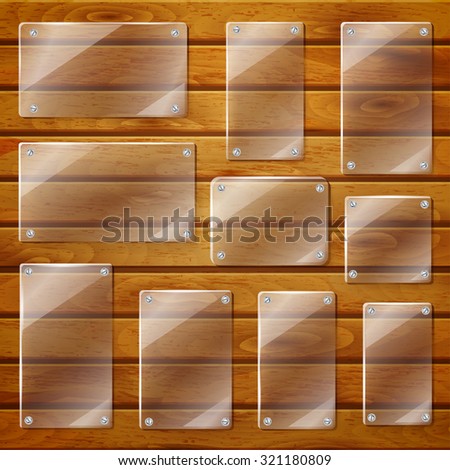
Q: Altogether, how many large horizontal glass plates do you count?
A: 2